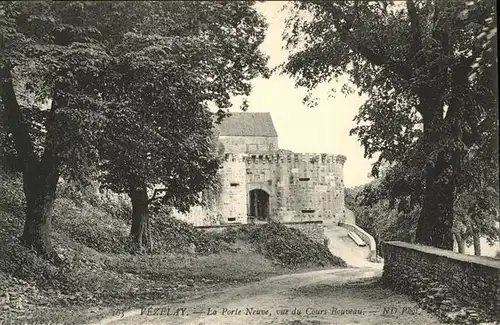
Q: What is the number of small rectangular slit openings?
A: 4